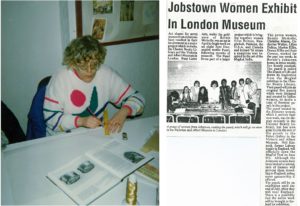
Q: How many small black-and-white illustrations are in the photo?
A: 3